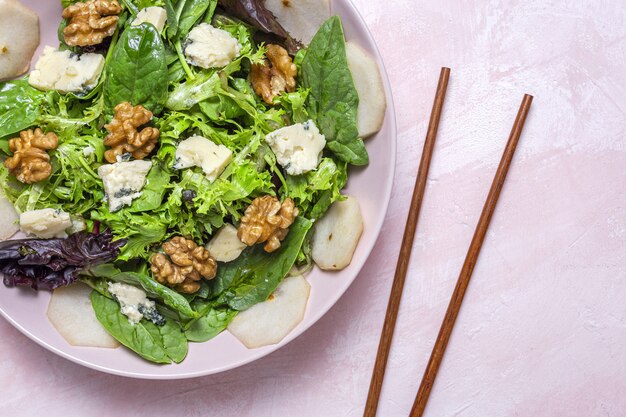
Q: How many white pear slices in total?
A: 7